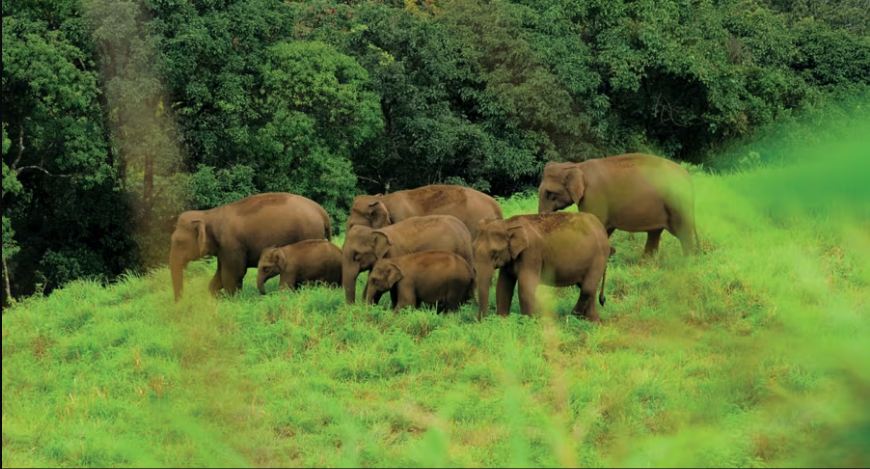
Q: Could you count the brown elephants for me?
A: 7